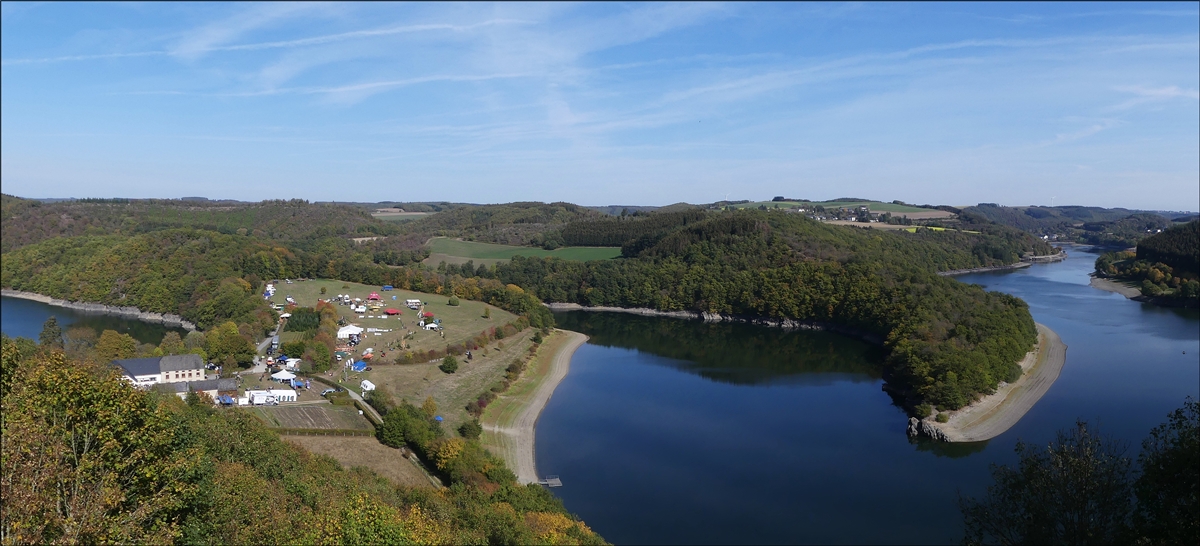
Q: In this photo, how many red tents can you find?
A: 3